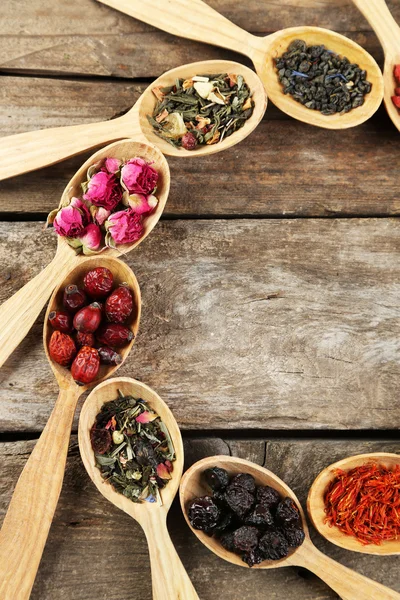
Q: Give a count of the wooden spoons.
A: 8